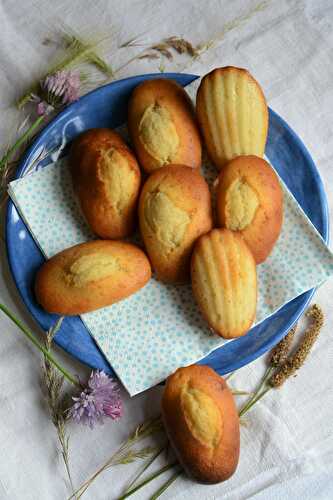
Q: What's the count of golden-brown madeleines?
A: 8